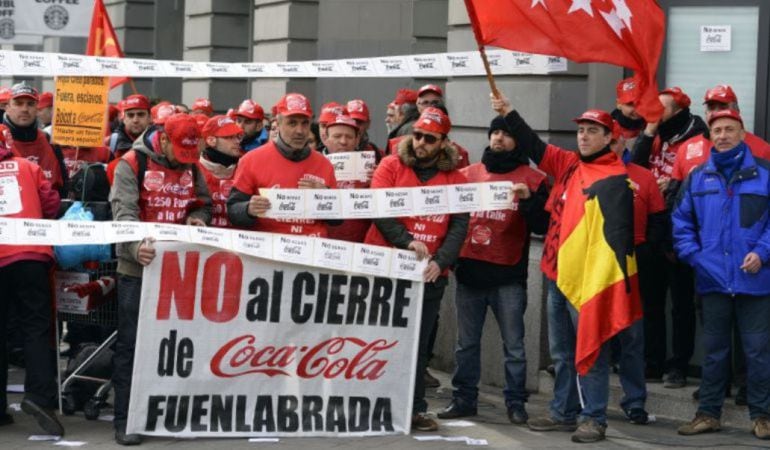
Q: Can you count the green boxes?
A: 0